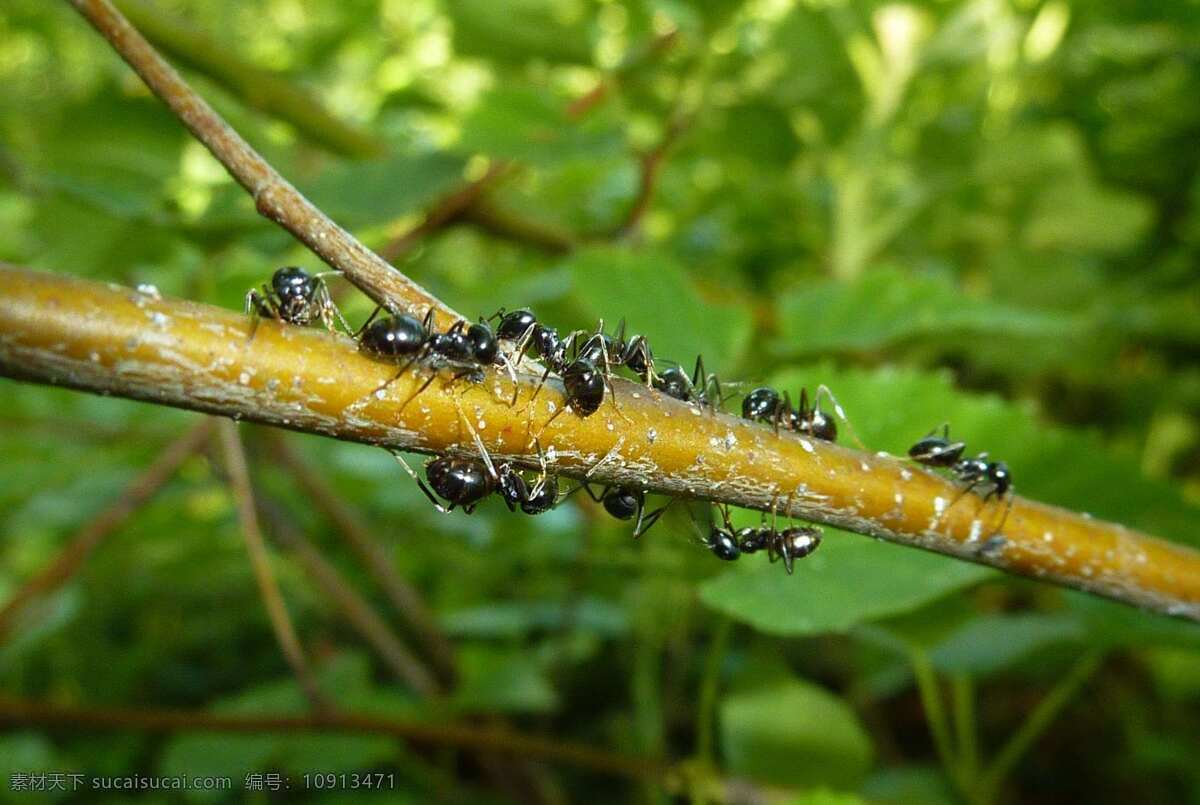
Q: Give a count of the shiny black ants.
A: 10